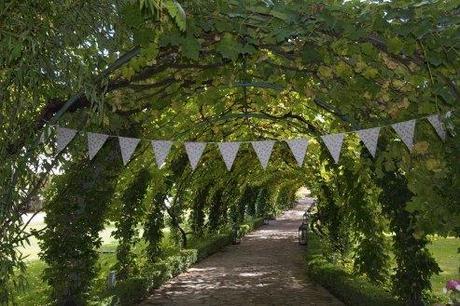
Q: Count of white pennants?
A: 12